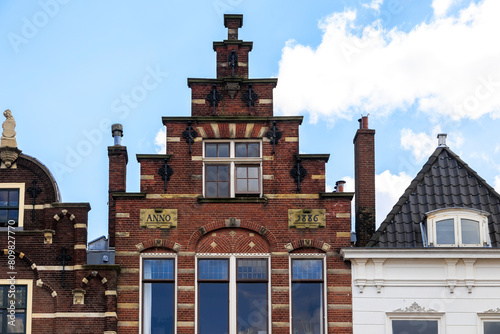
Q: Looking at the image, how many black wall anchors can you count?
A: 9